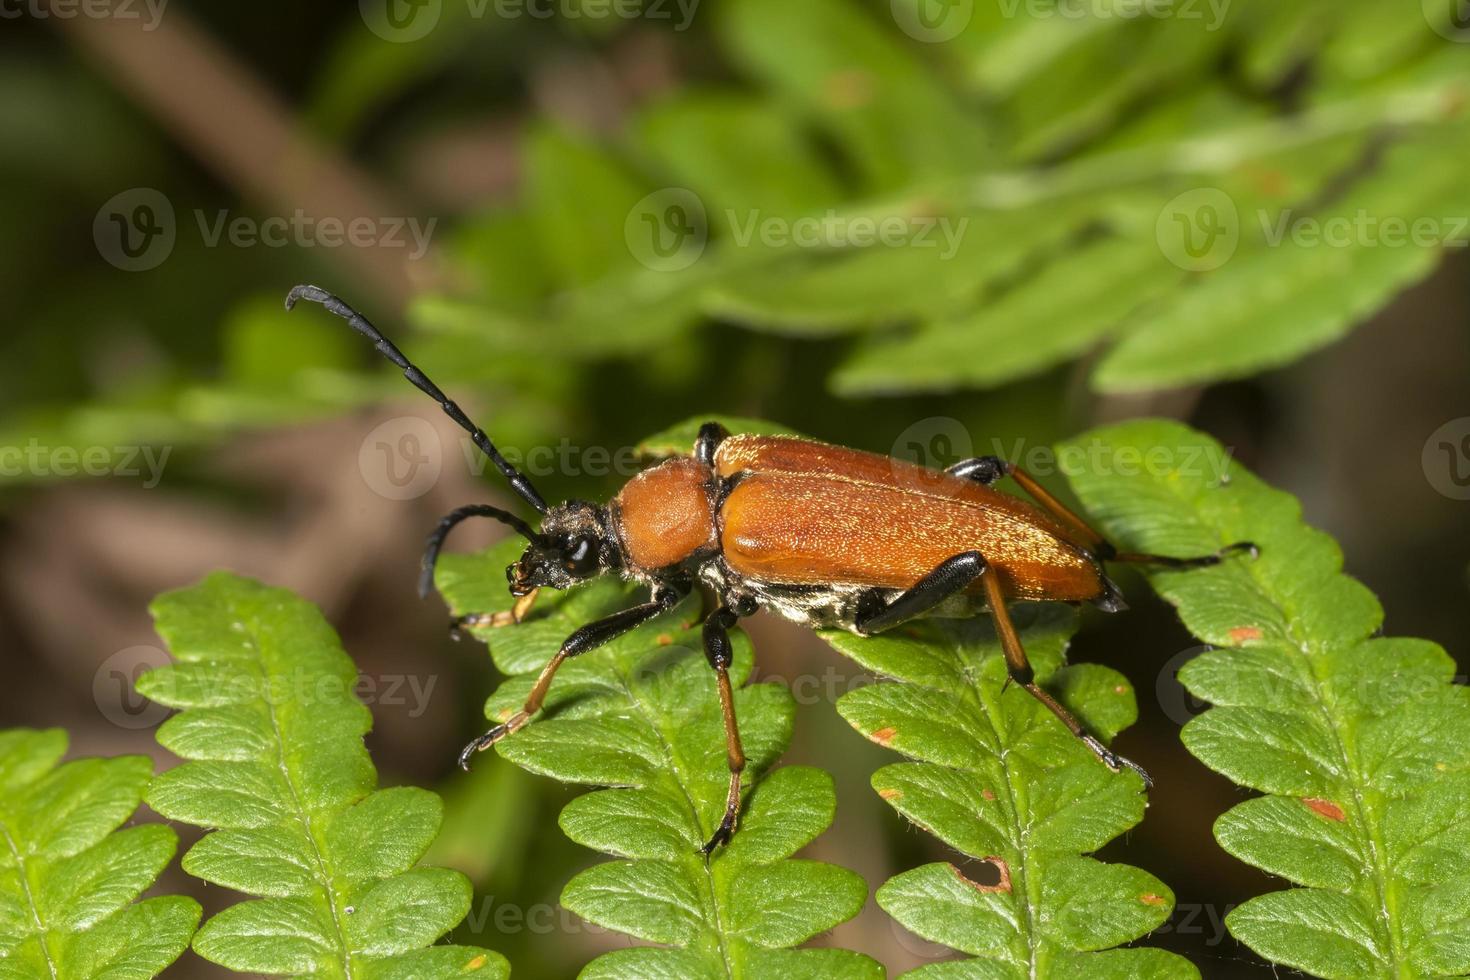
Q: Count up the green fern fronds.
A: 5